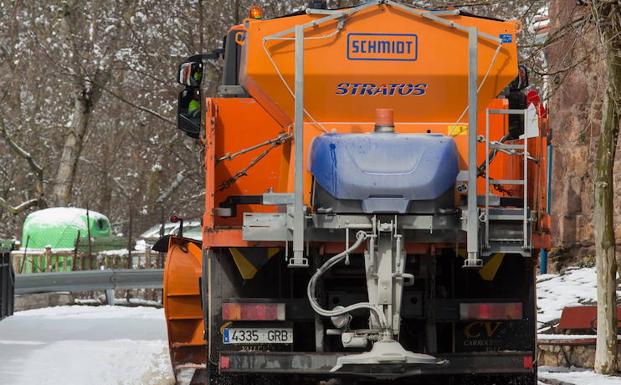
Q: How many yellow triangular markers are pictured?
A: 2